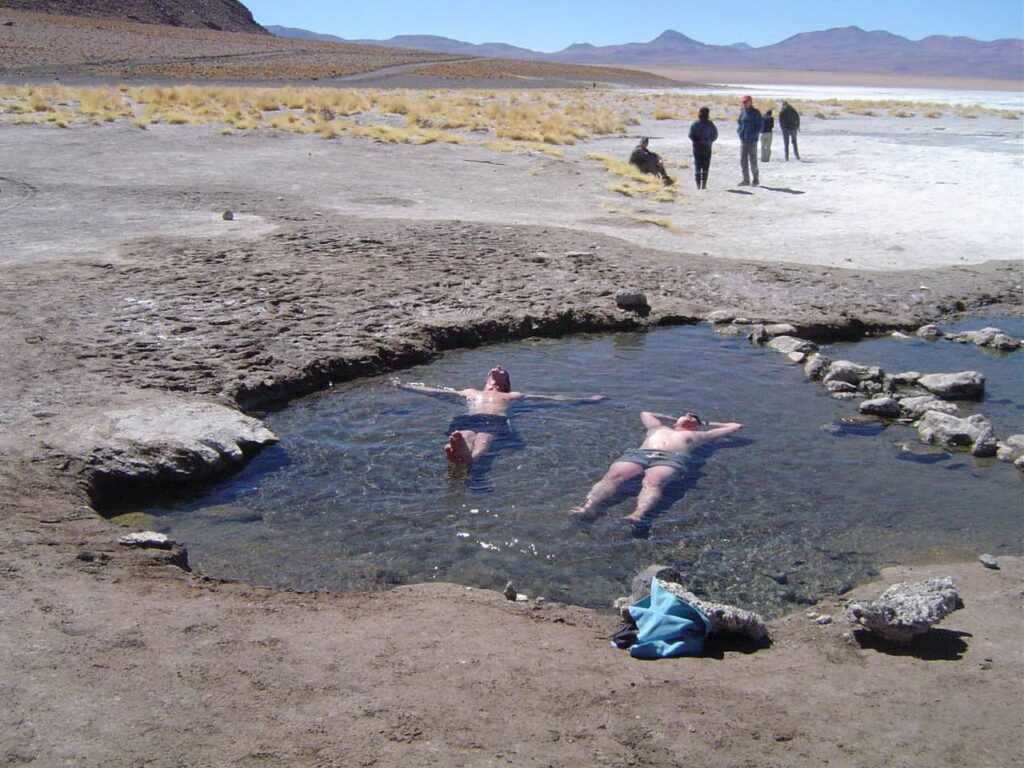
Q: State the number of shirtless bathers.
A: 2